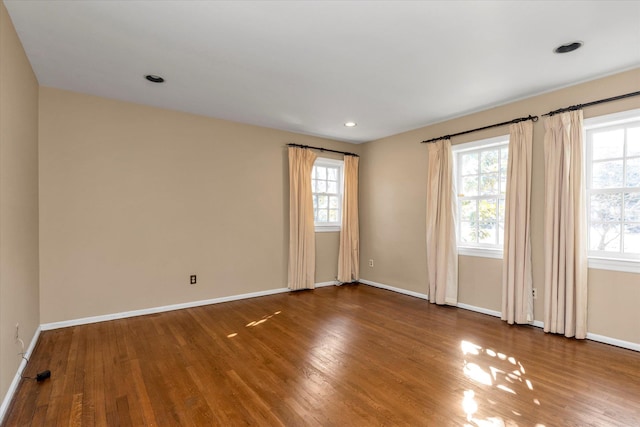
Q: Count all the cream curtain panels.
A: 5